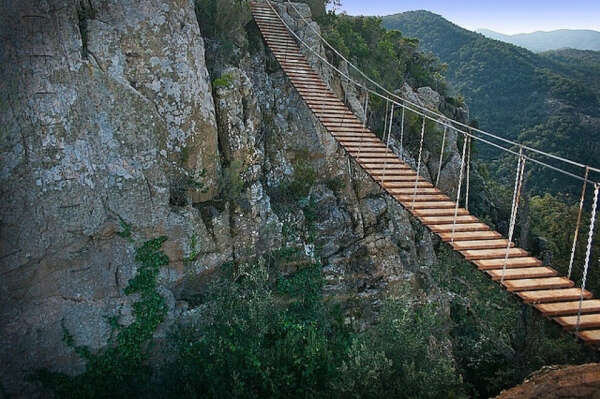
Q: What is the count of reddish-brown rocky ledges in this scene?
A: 1